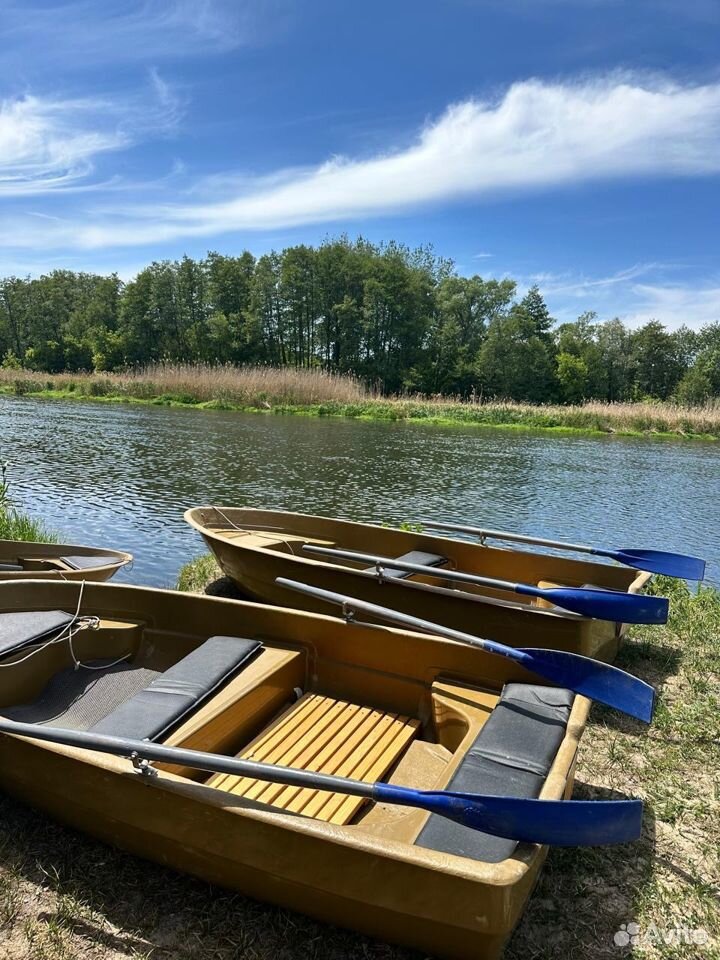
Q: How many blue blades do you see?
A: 4